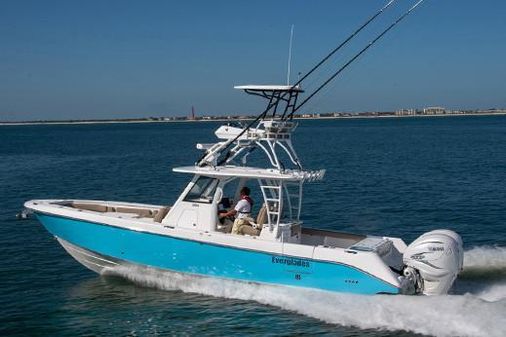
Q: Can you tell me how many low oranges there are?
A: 0